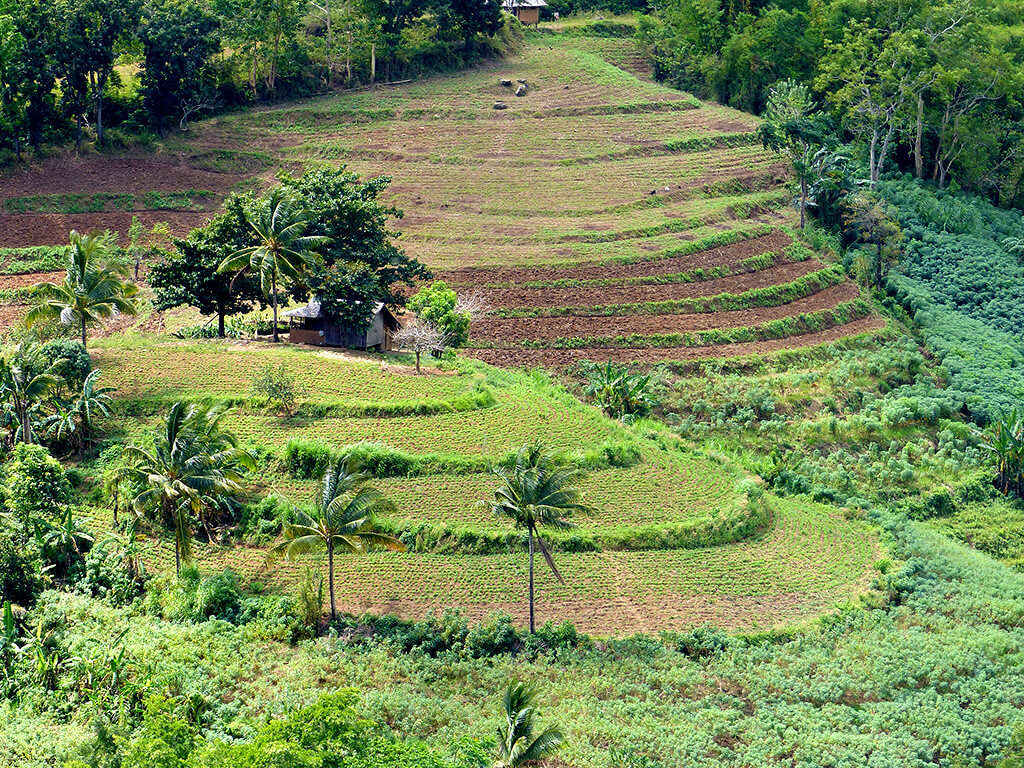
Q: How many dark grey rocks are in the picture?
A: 3